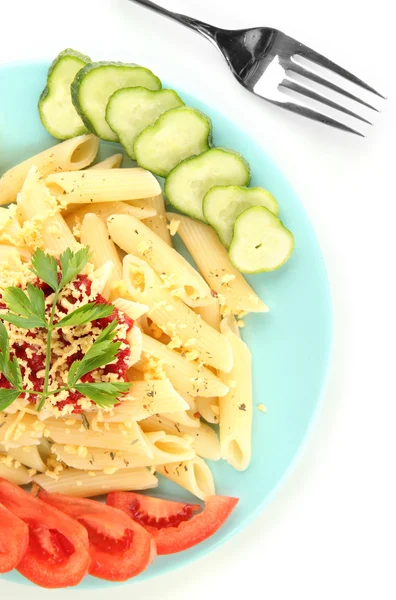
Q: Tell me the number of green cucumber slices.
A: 7